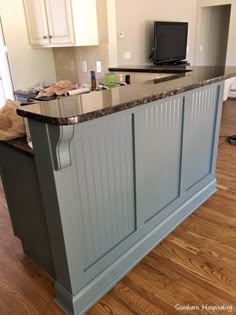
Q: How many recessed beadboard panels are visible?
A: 3